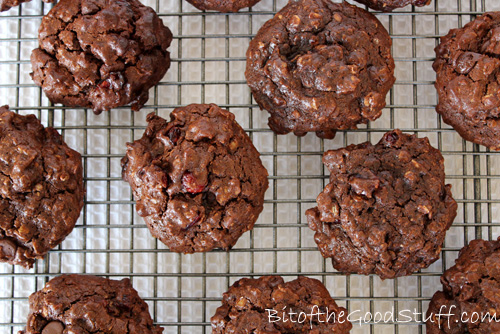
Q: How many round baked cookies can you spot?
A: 12